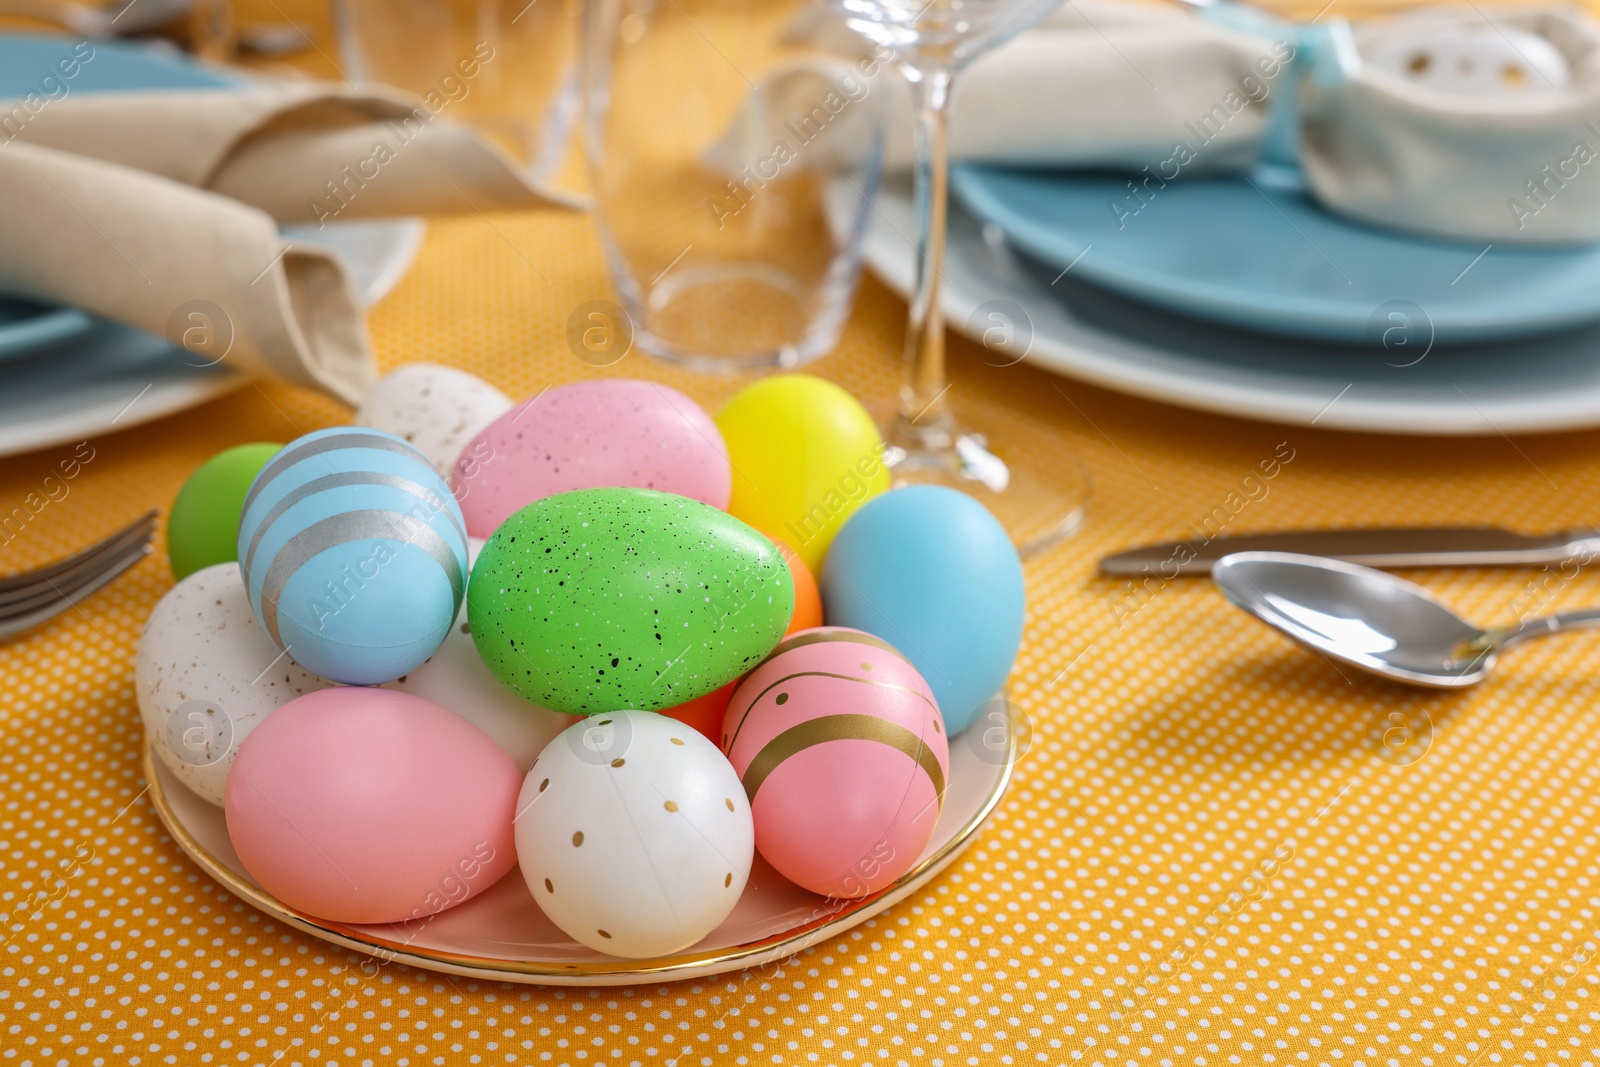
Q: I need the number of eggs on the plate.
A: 13